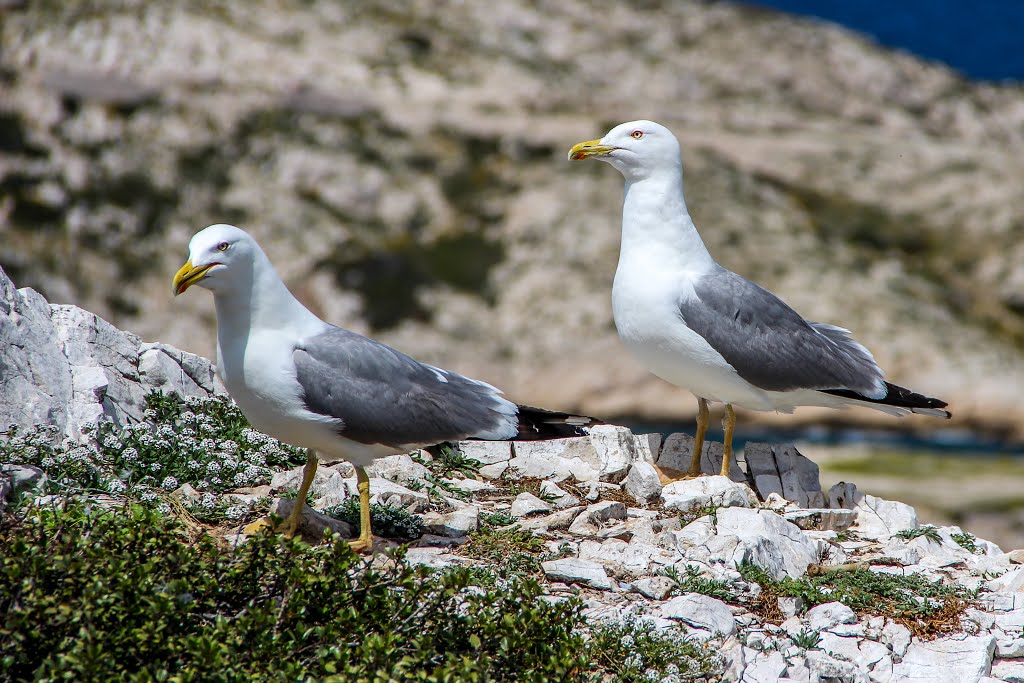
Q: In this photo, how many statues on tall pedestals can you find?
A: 0